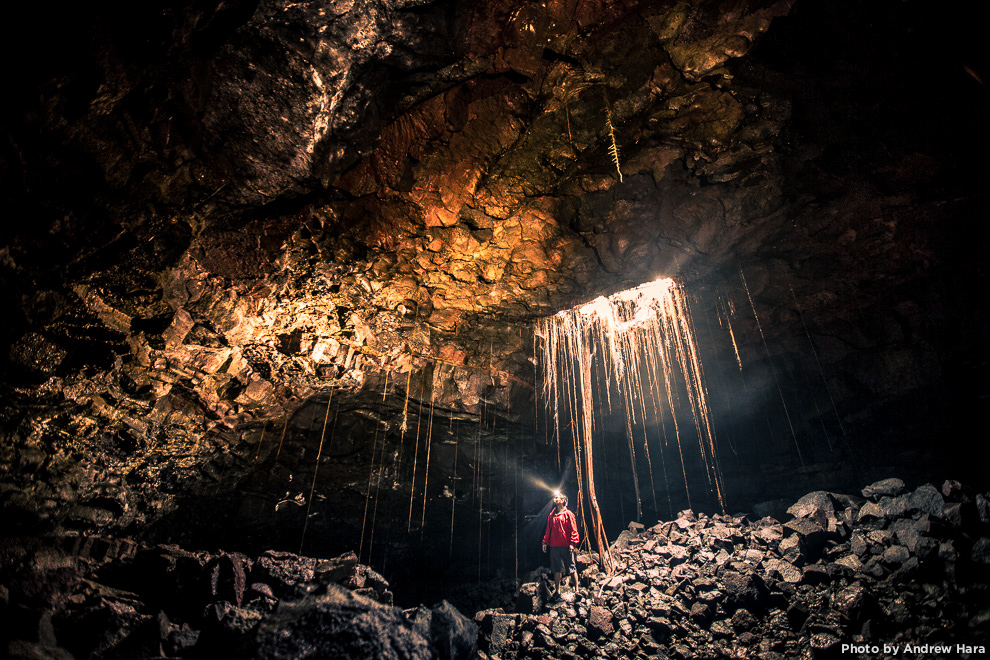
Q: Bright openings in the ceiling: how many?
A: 1